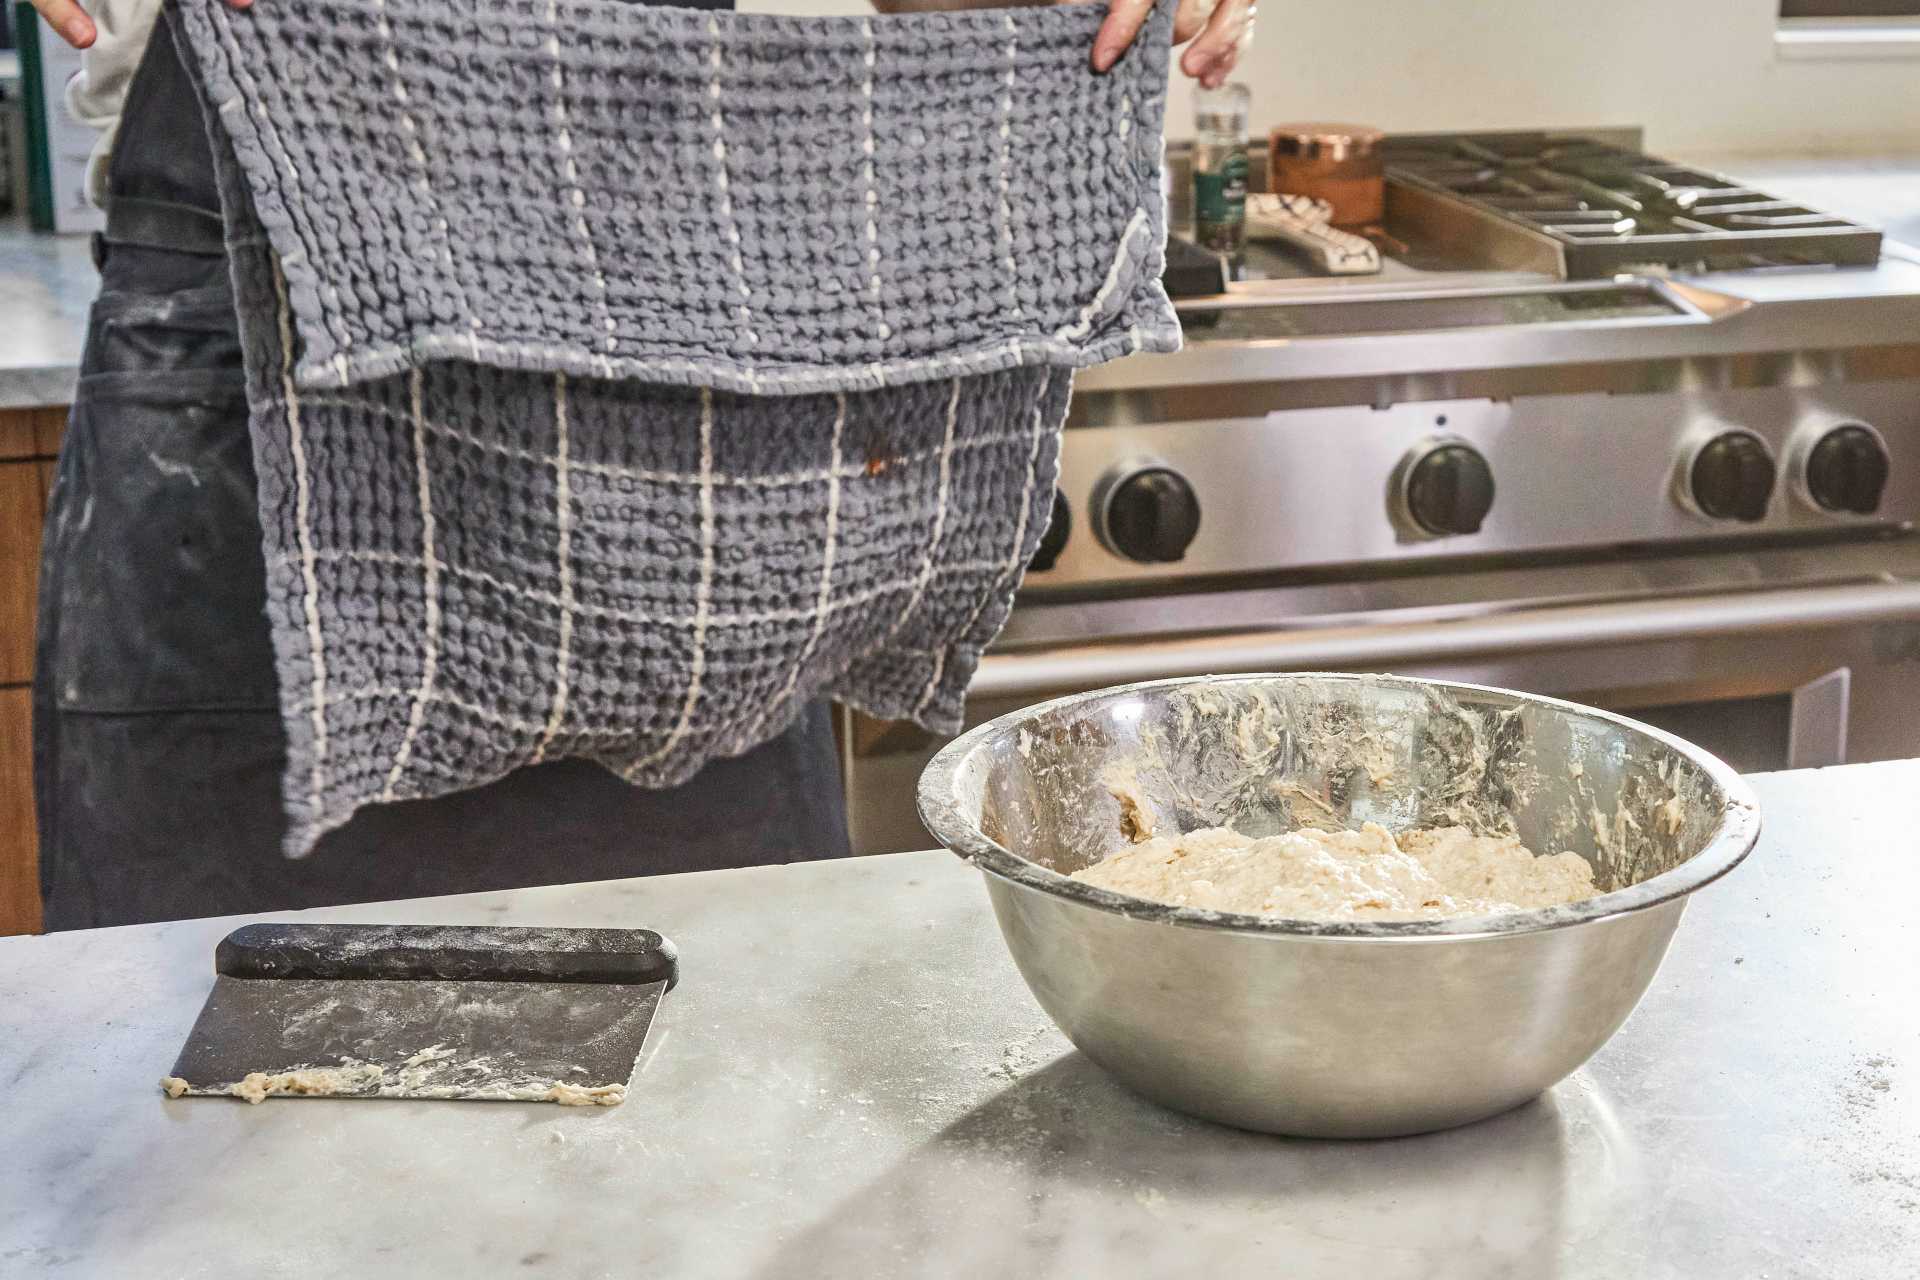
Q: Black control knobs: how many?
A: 5